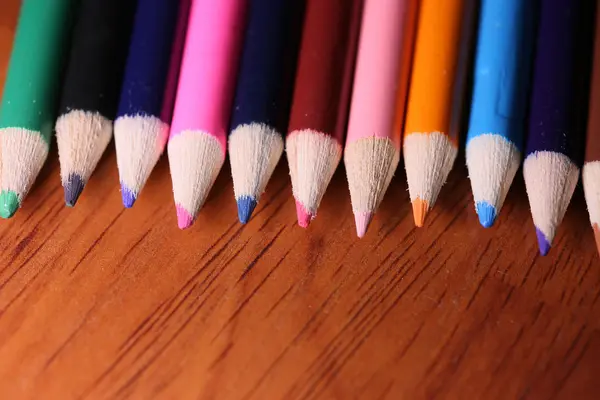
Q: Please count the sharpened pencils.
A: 11